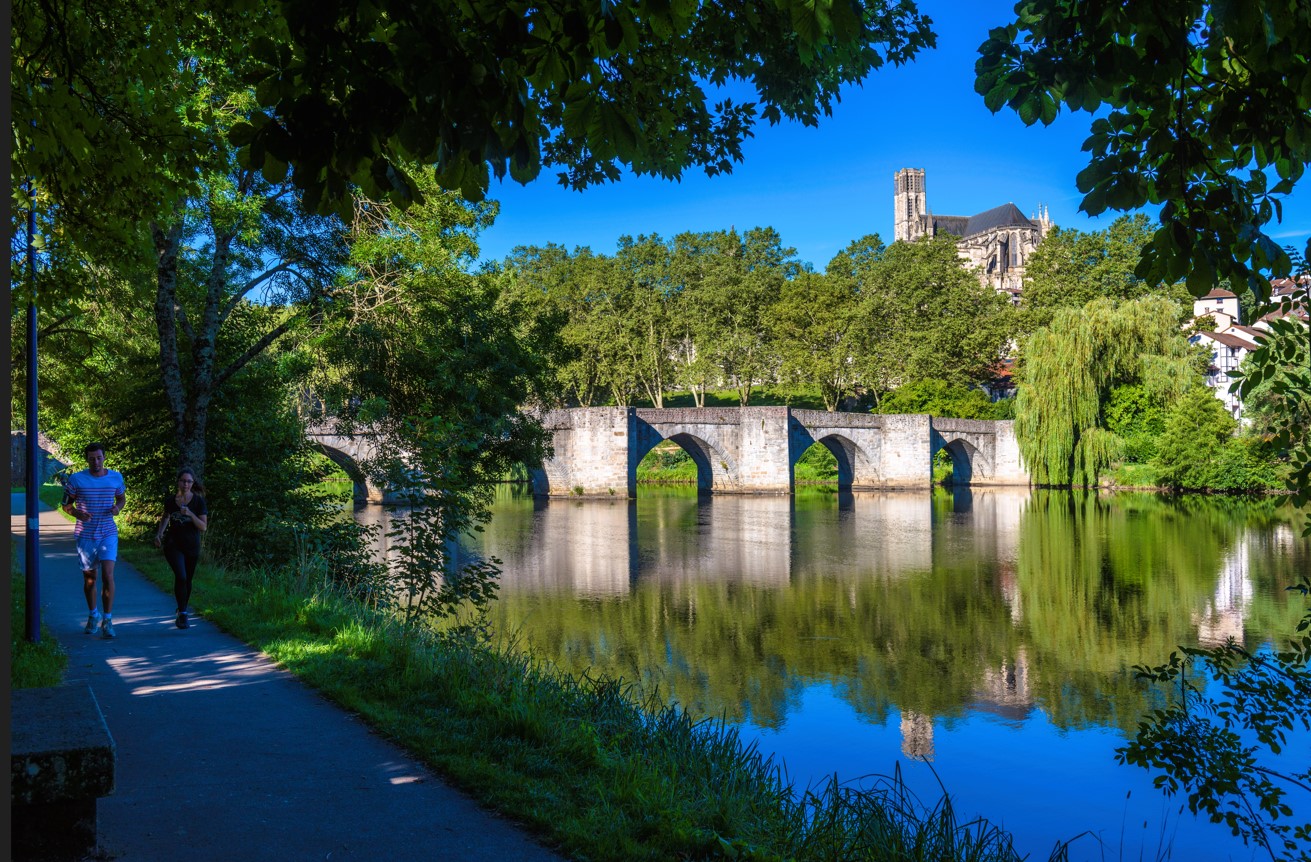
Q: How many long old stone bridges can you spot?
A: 1